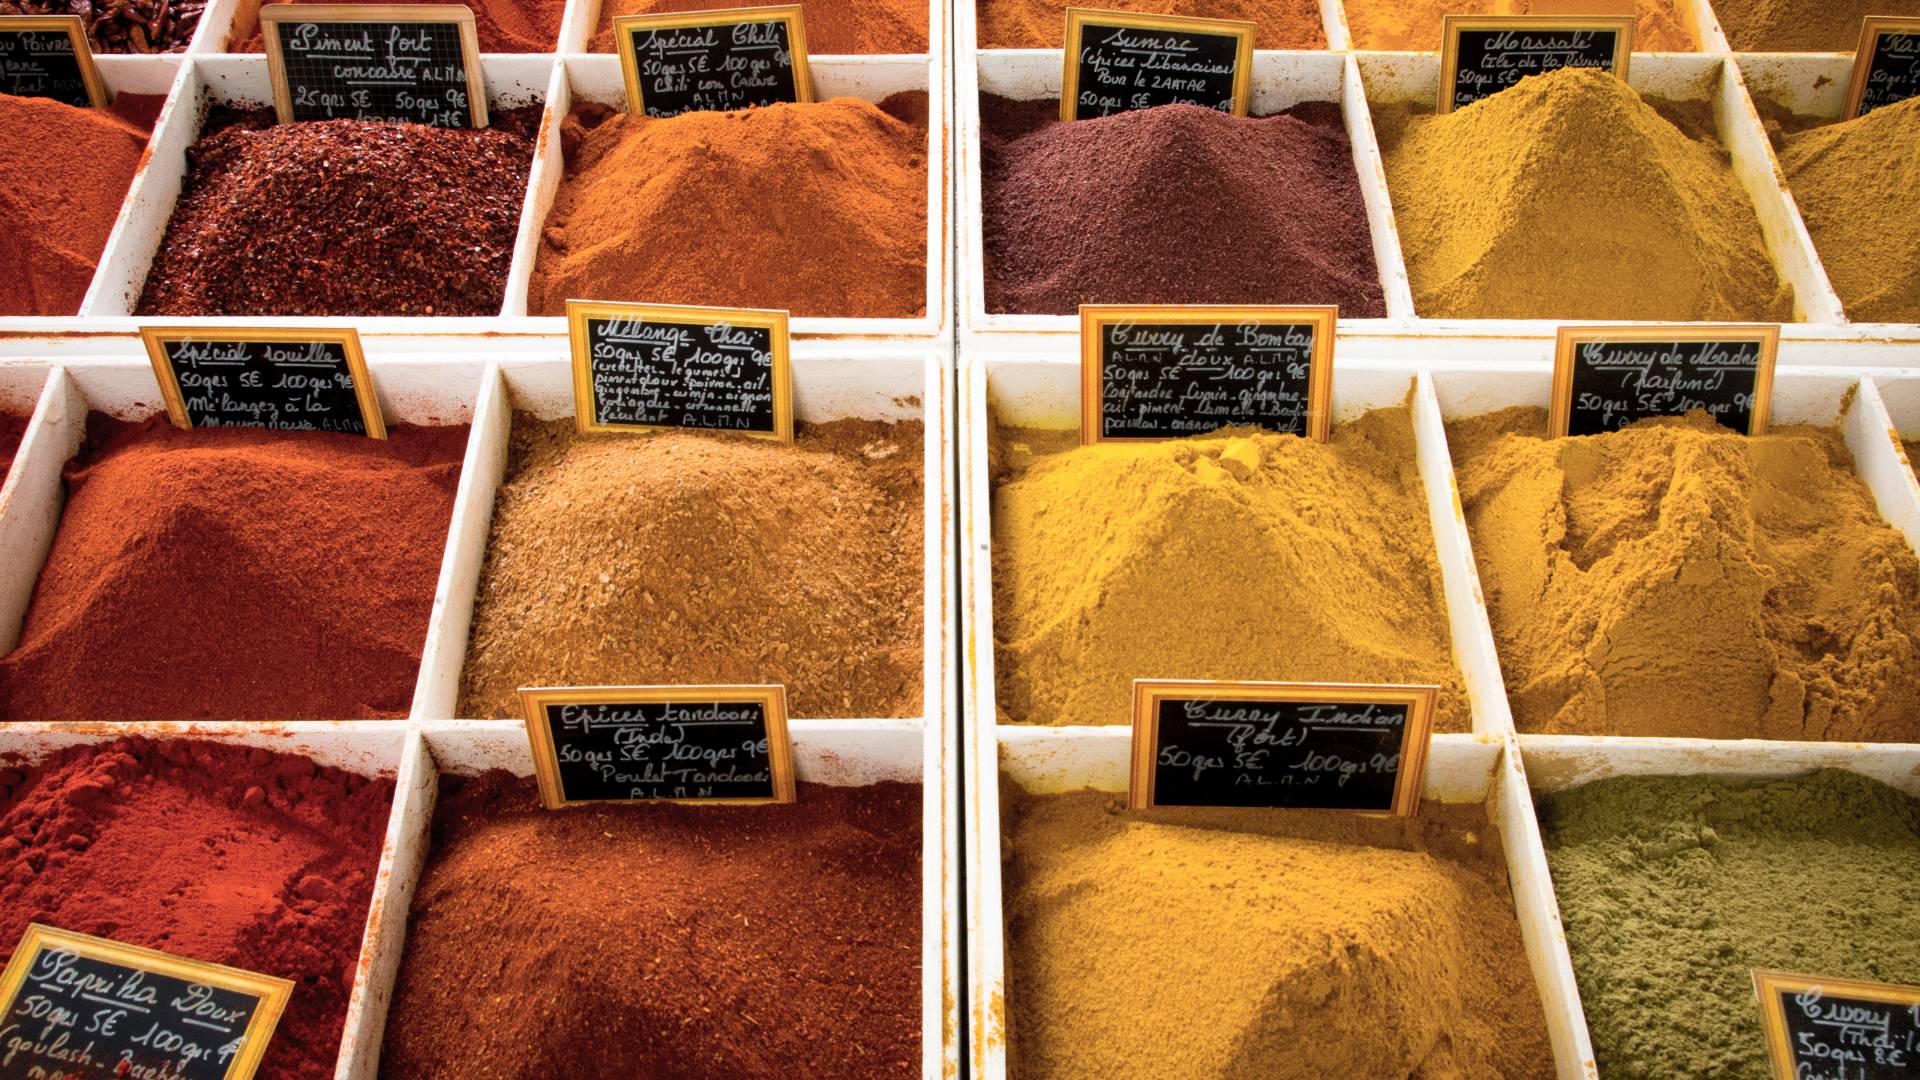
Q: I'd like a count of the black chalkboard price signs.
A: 14